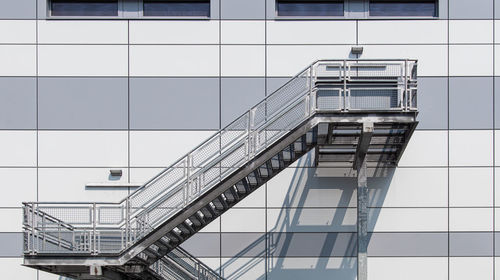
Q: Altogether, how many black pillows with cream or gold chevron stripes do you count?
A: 0